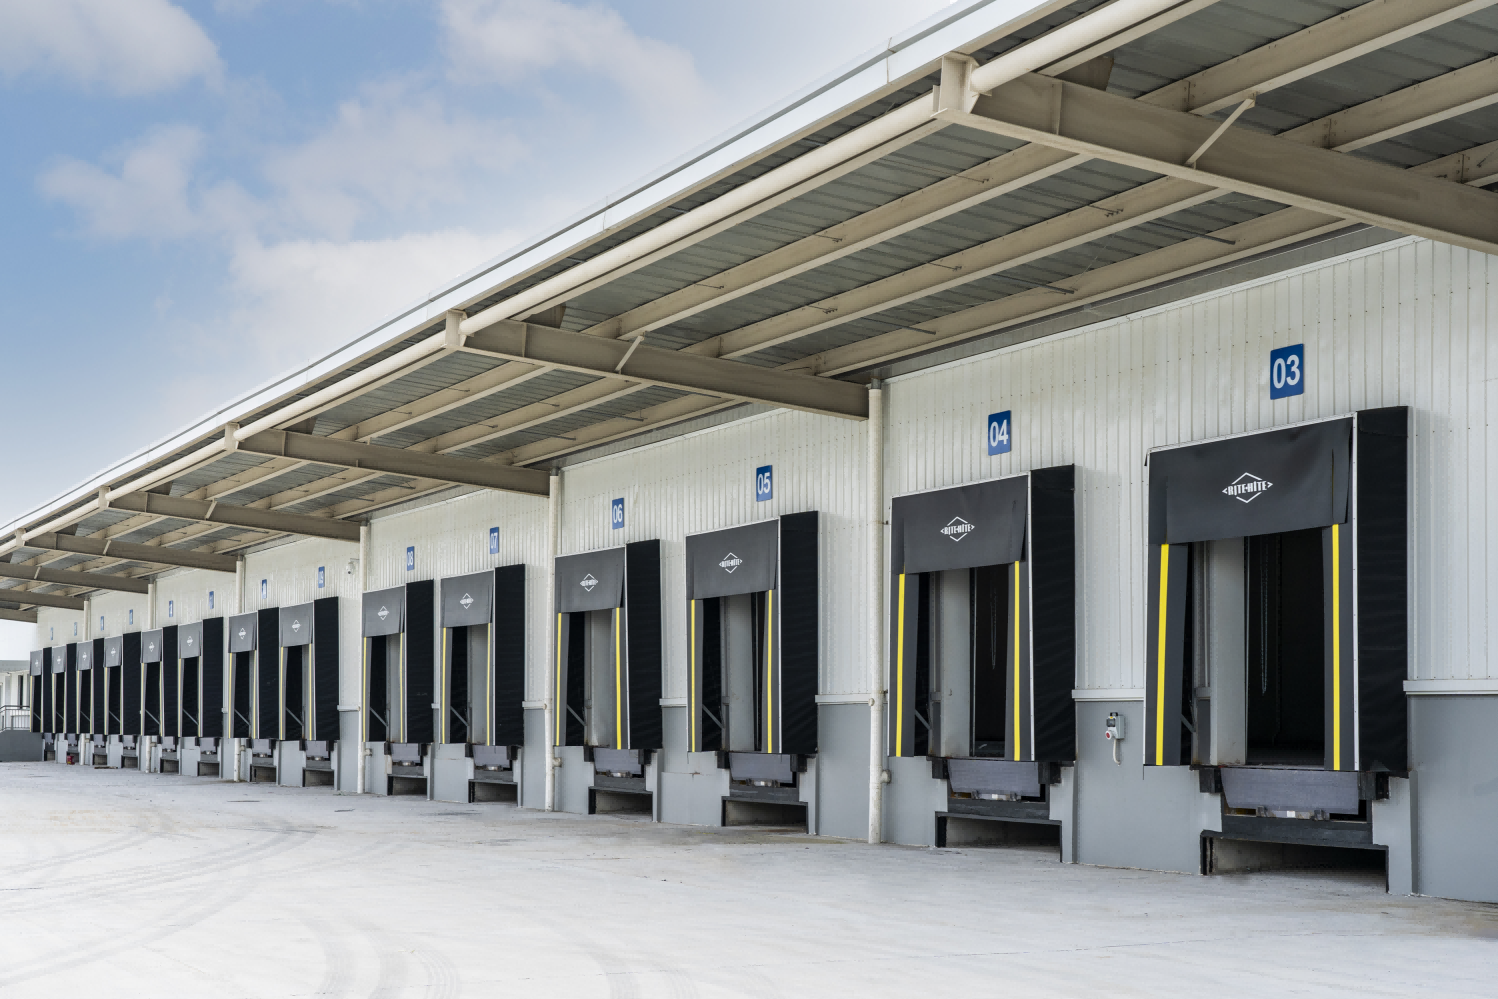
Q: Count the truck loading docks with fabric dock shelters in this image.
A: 14